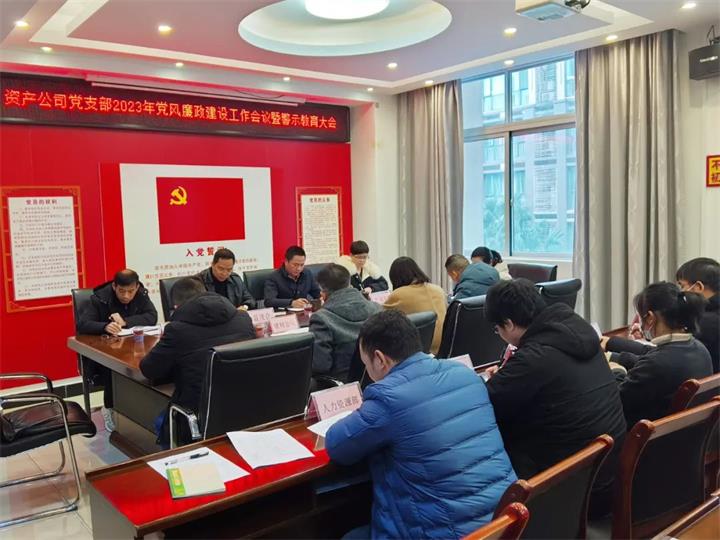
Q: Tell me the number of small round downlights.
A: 12